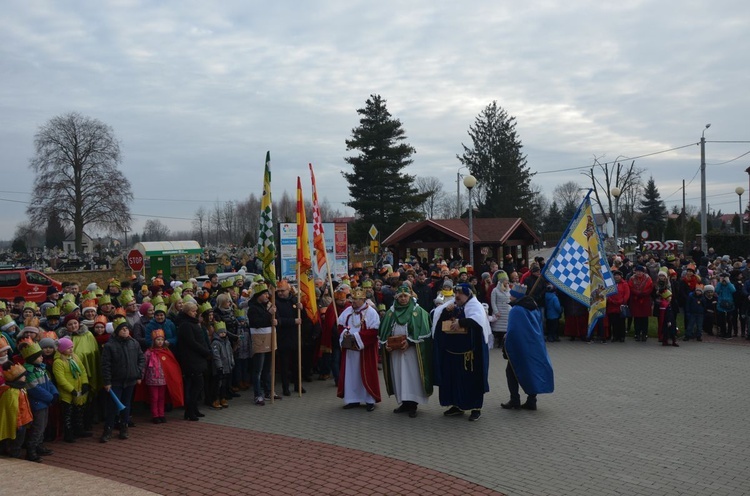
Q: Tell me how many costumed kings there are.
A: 3